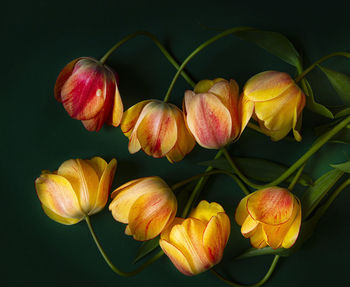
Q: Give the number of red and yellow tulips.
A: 8